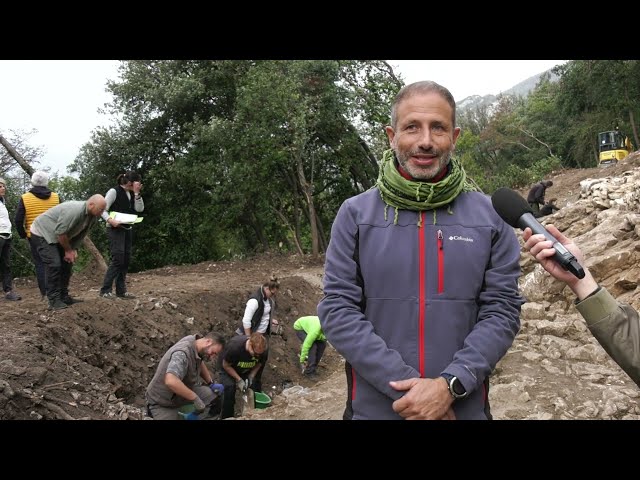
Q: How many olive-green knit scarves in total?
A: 1